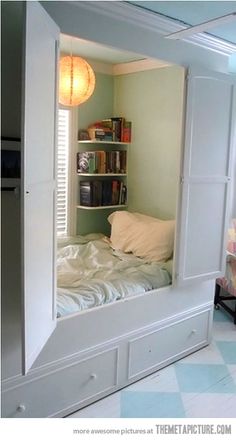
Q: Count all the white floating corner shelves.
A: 3